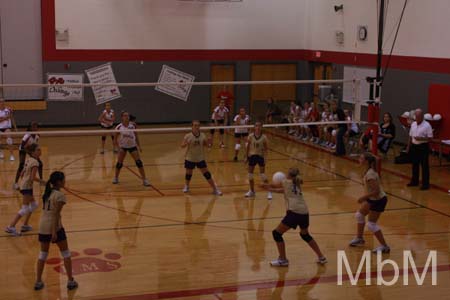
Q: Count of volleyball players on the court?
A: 12